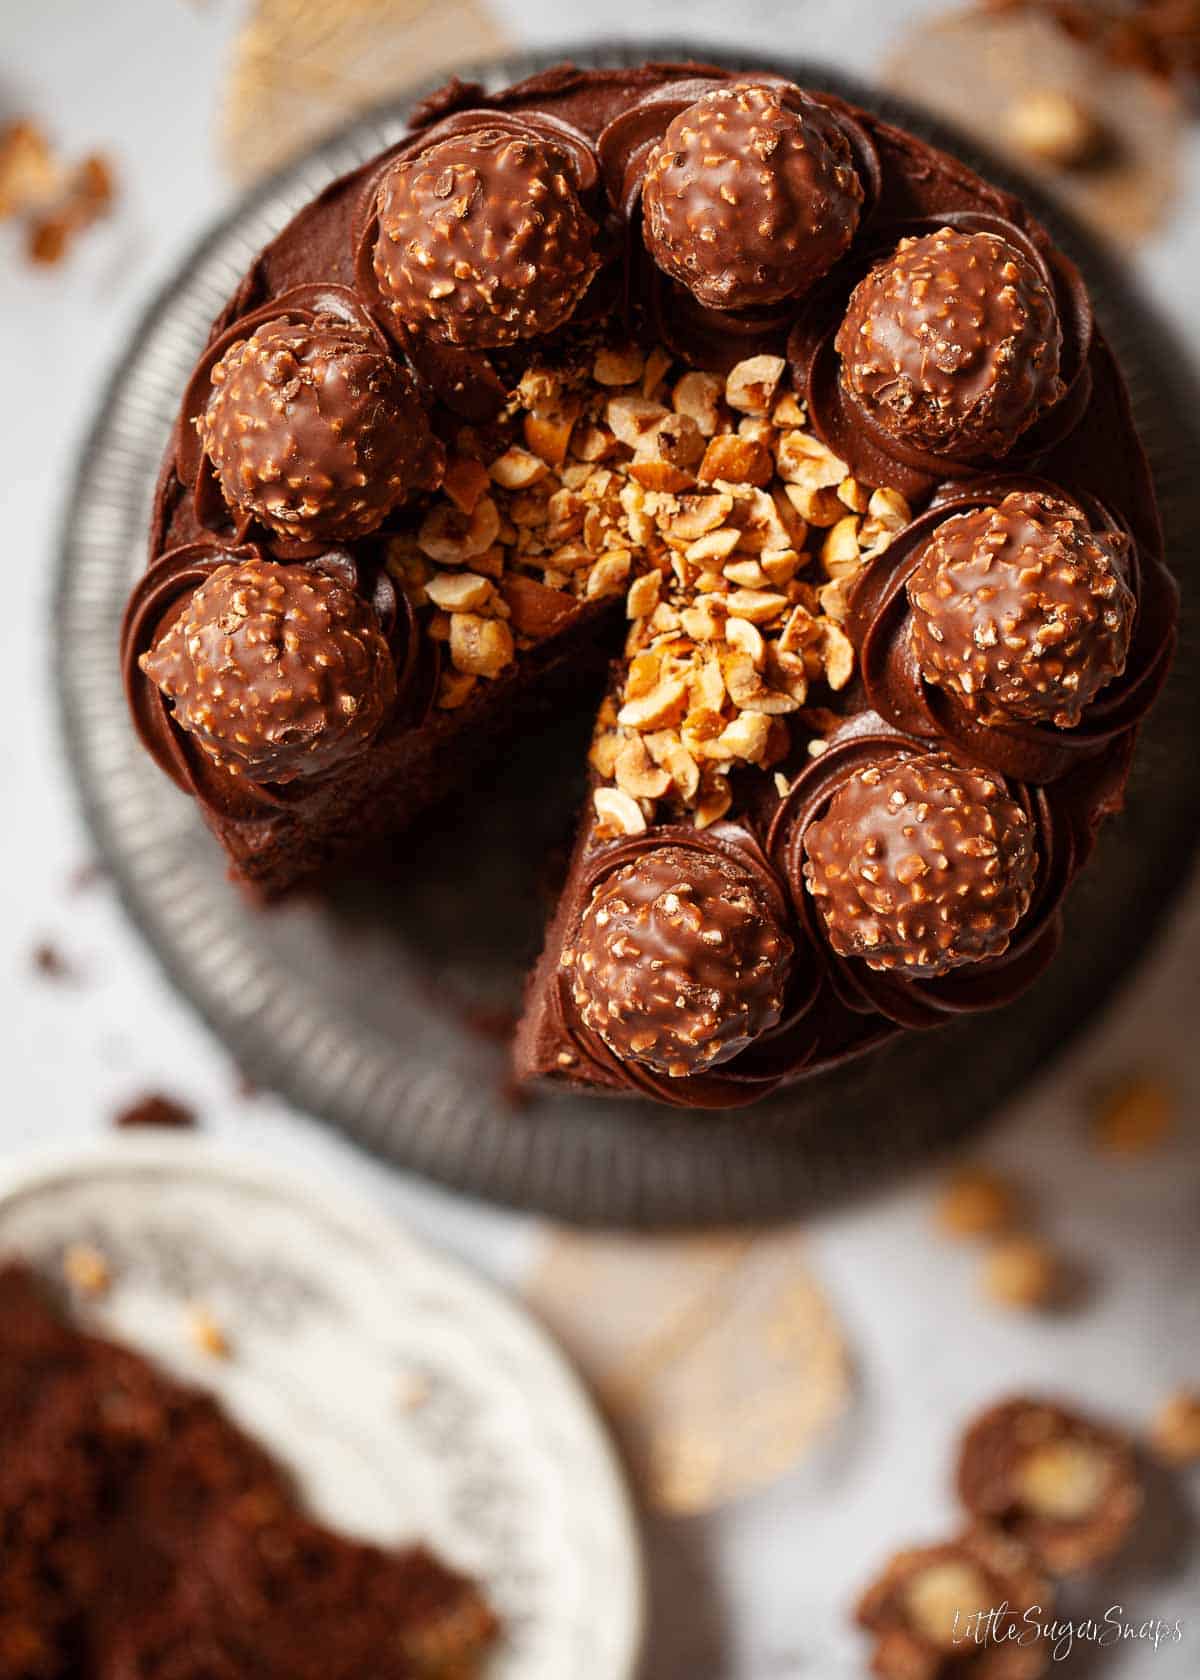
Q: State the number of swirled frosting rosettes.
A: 8